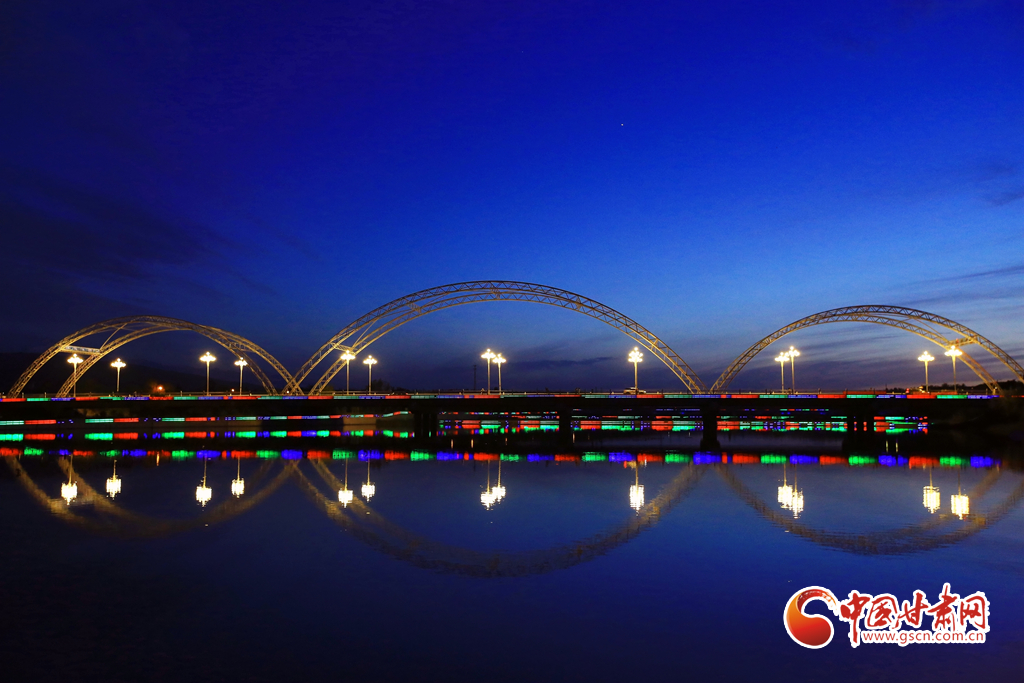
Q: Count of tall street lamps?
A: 13